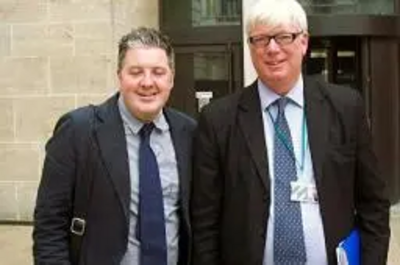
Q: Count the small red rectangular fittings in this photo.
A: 0